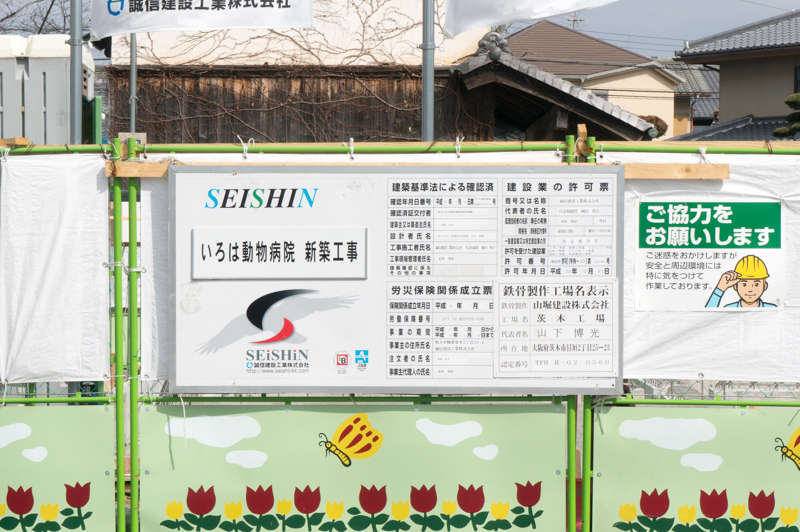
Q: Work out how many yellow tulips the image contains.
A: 13